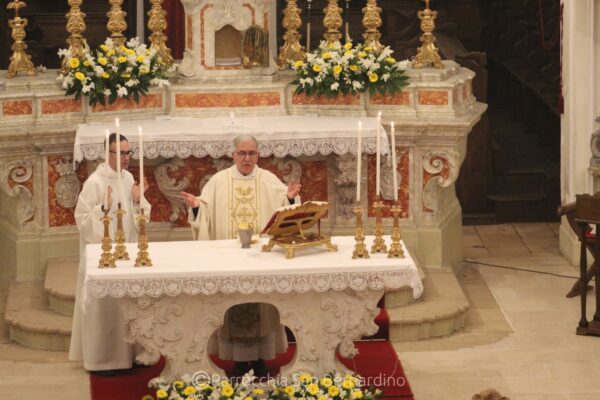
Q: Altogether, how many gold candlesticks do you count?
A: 14